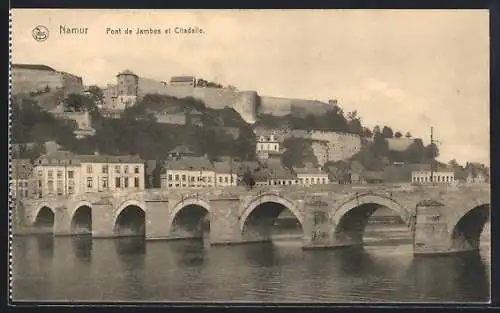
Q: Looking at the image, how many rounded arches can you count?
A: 7